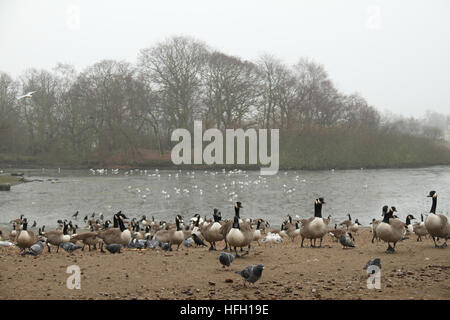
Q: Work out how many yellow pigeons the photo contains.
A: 0